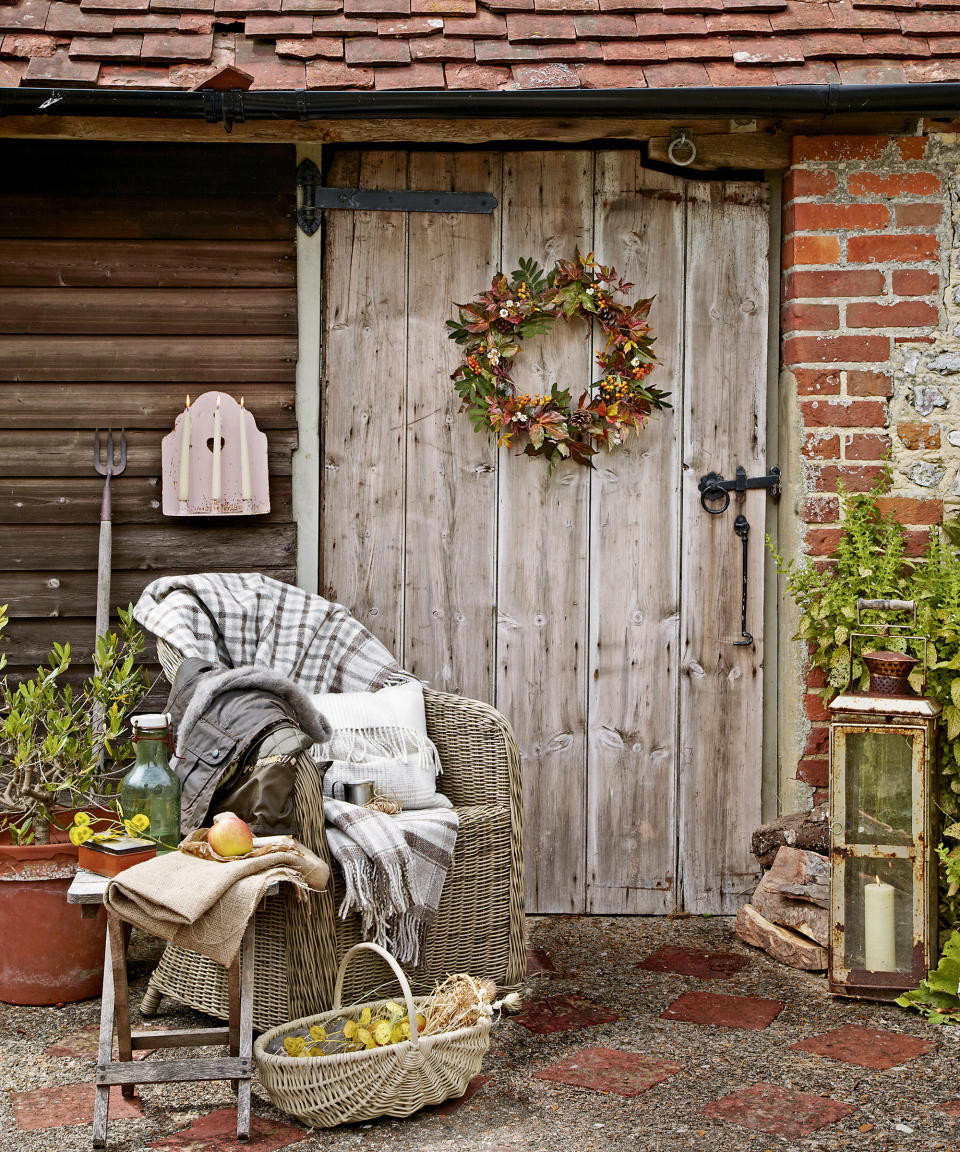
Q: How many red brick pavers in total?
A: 12